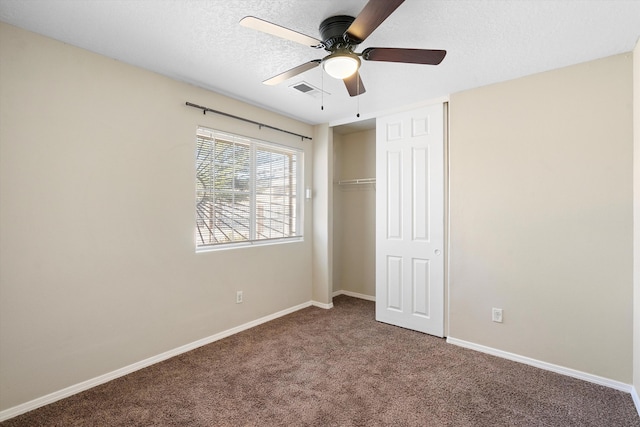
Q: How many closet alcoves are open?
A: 1